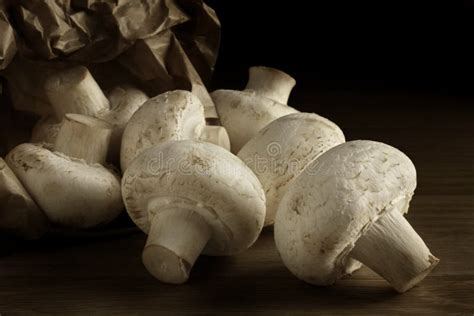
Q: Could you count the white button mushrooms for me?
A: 7